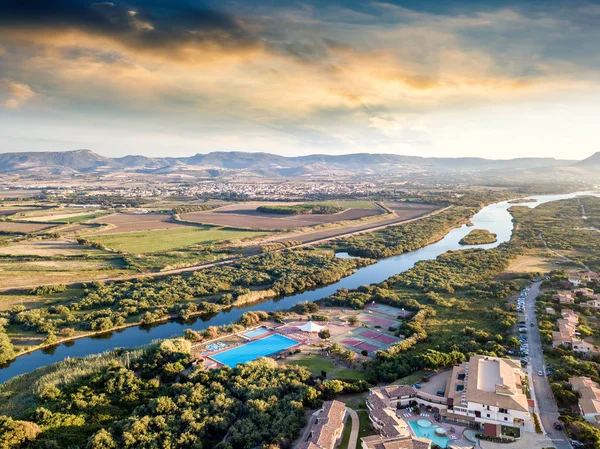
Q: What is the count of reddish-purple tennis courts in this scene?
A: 3